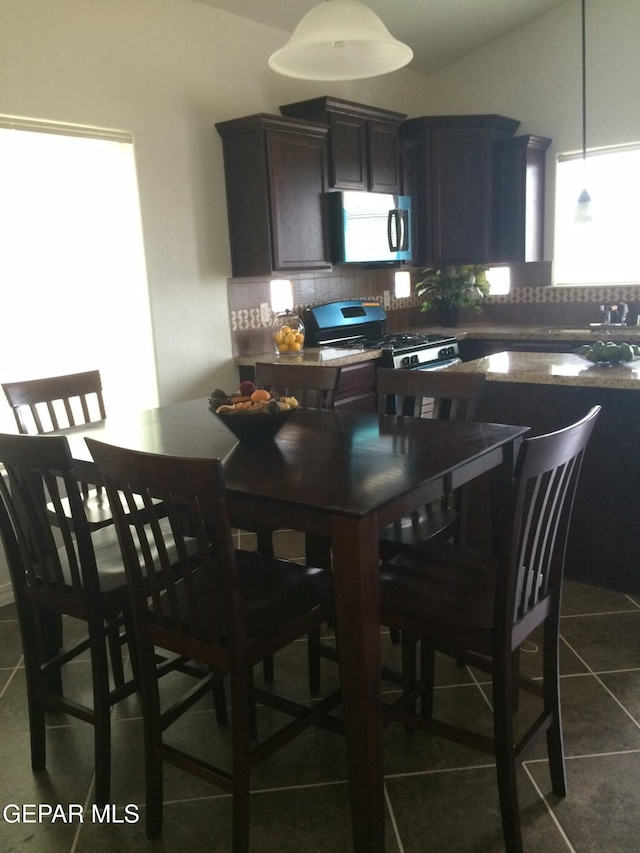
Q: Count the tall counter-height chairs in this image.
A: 6